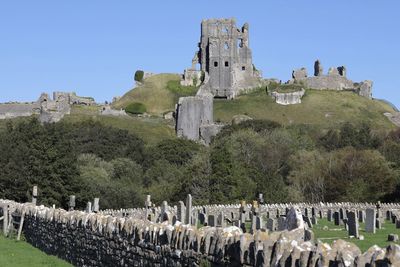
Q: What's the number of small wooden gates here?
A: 1